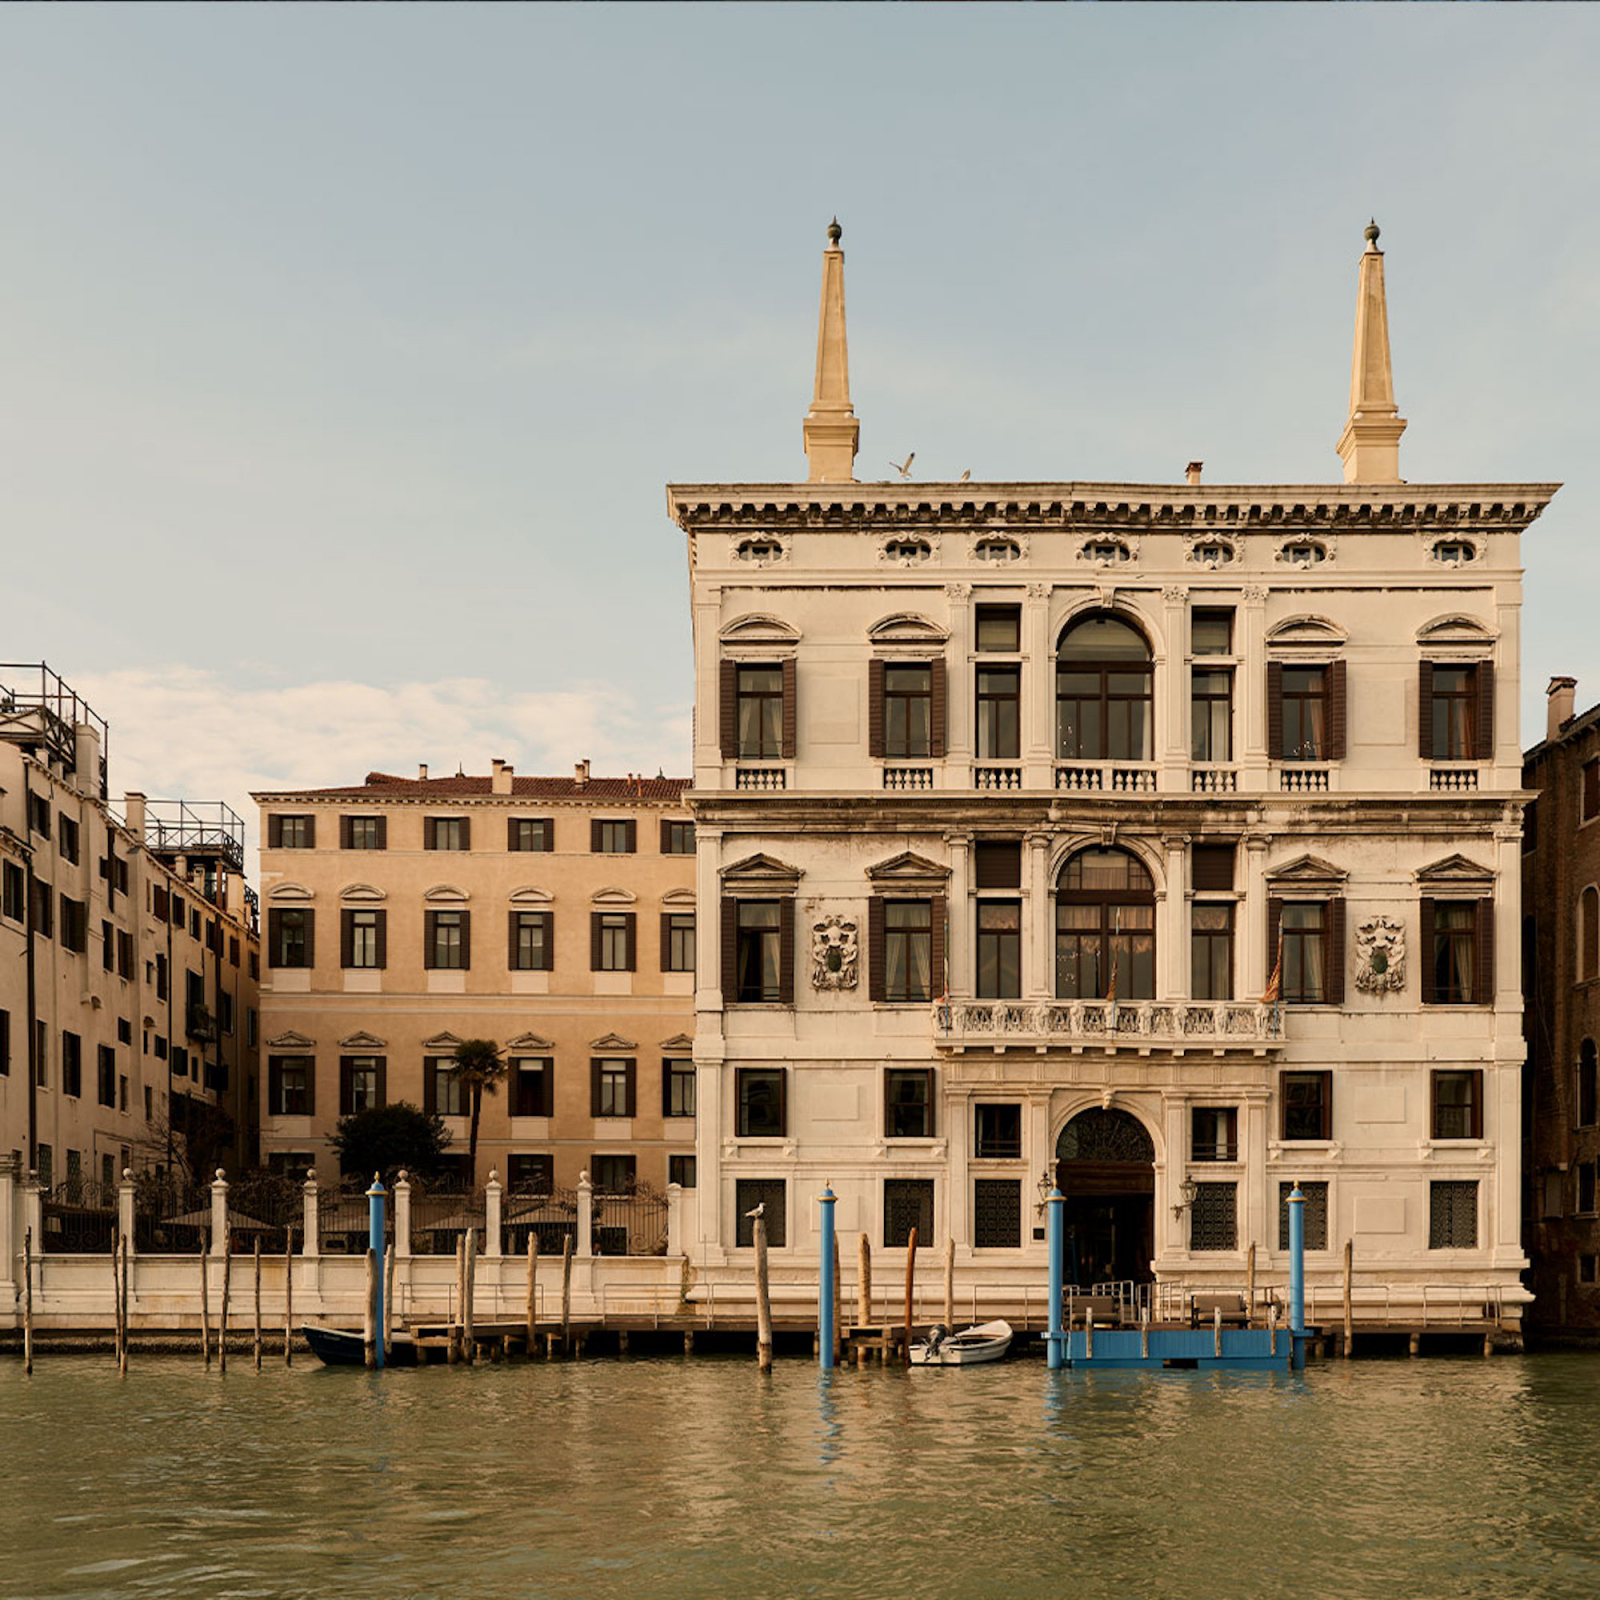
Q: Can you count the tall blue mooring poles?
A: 4